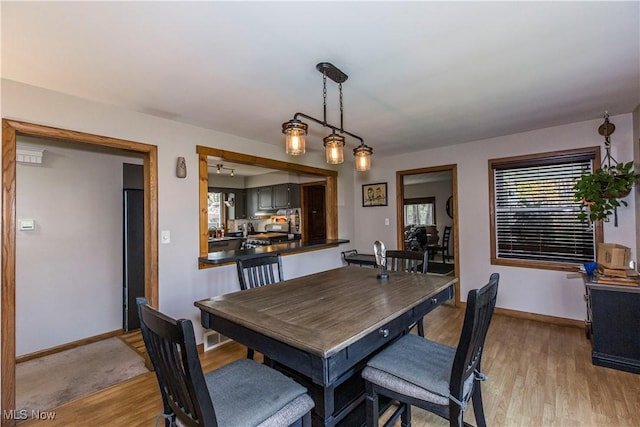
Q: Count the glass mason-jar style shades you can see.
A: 3